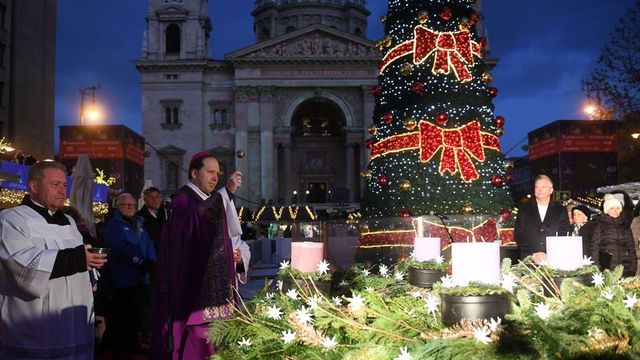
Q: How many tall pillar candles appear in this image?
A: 4